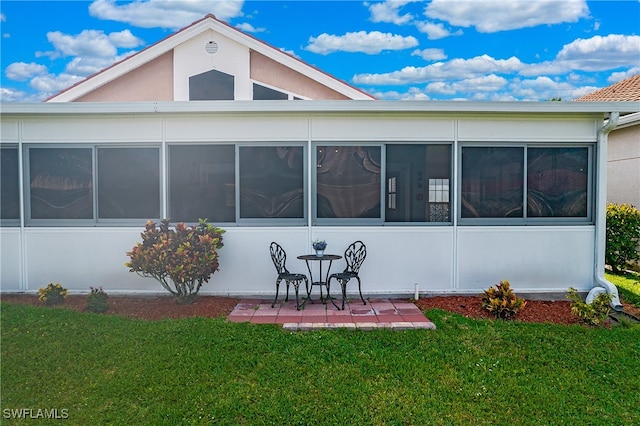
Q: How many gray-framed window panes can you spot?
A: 9